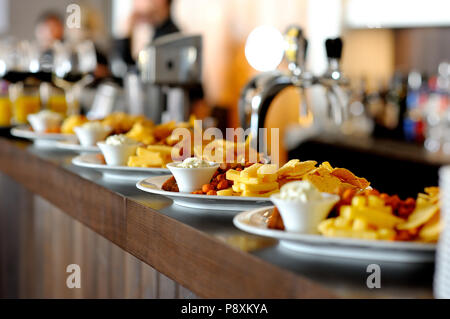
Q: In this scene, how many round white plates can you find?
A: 5